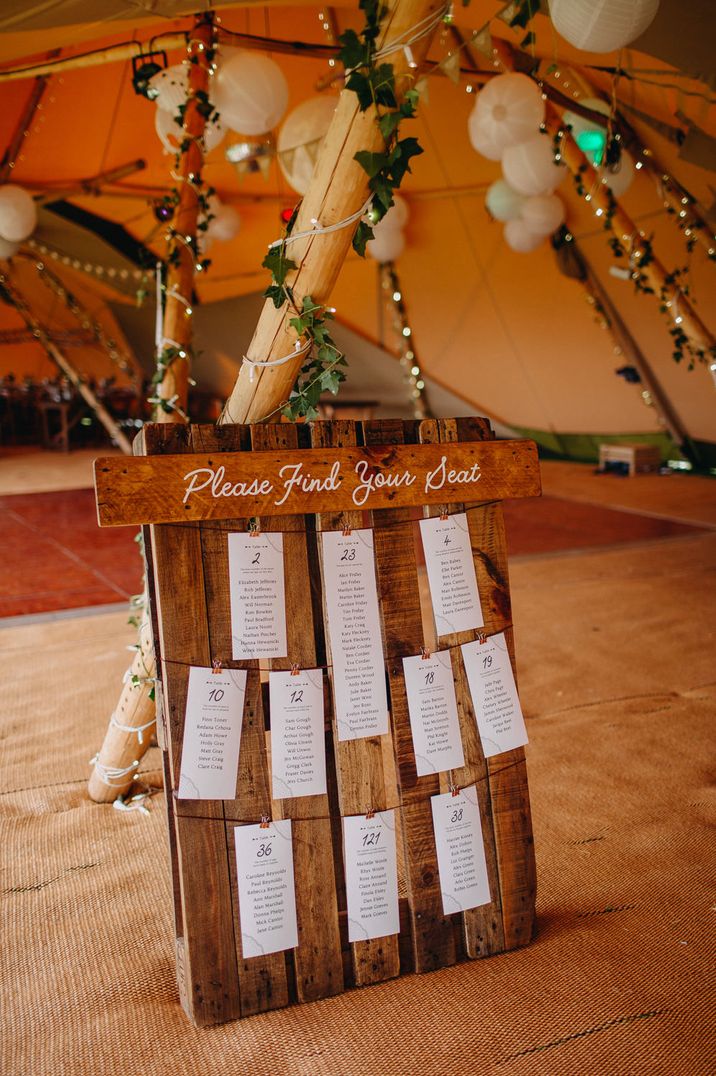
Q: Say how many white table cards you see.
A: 10